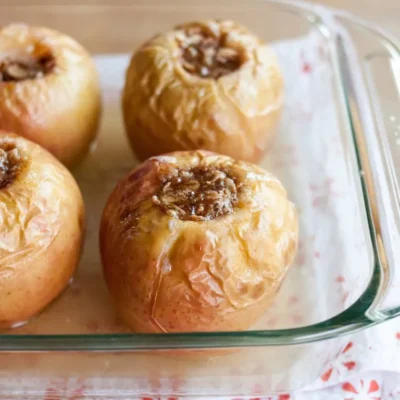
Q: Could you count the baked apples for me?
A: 4